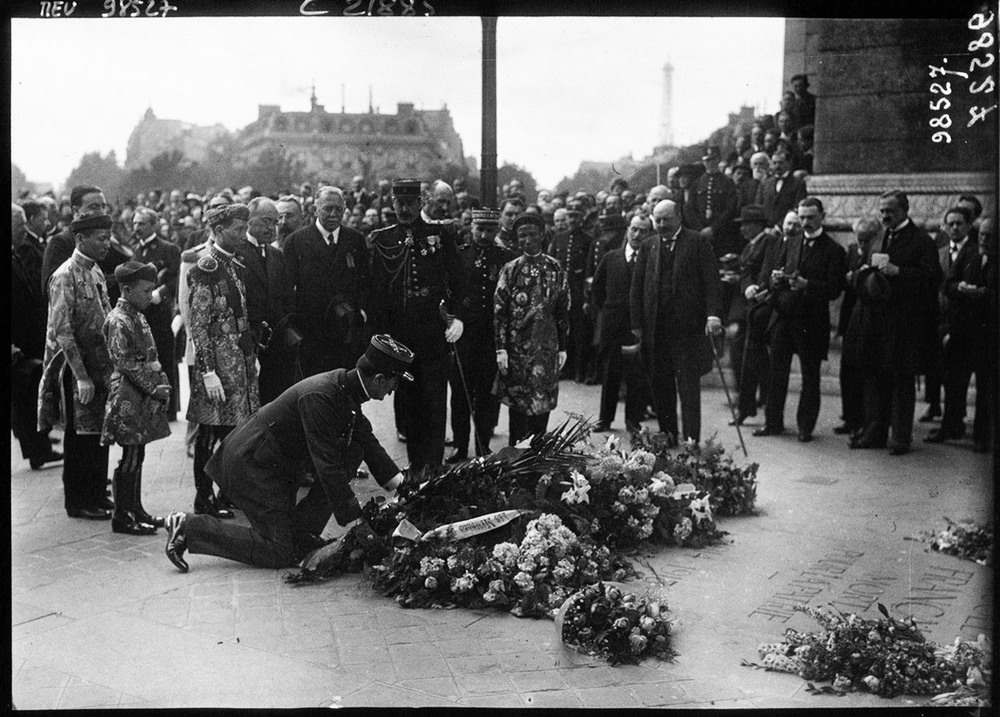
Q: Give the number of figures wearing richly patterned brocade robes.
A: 4